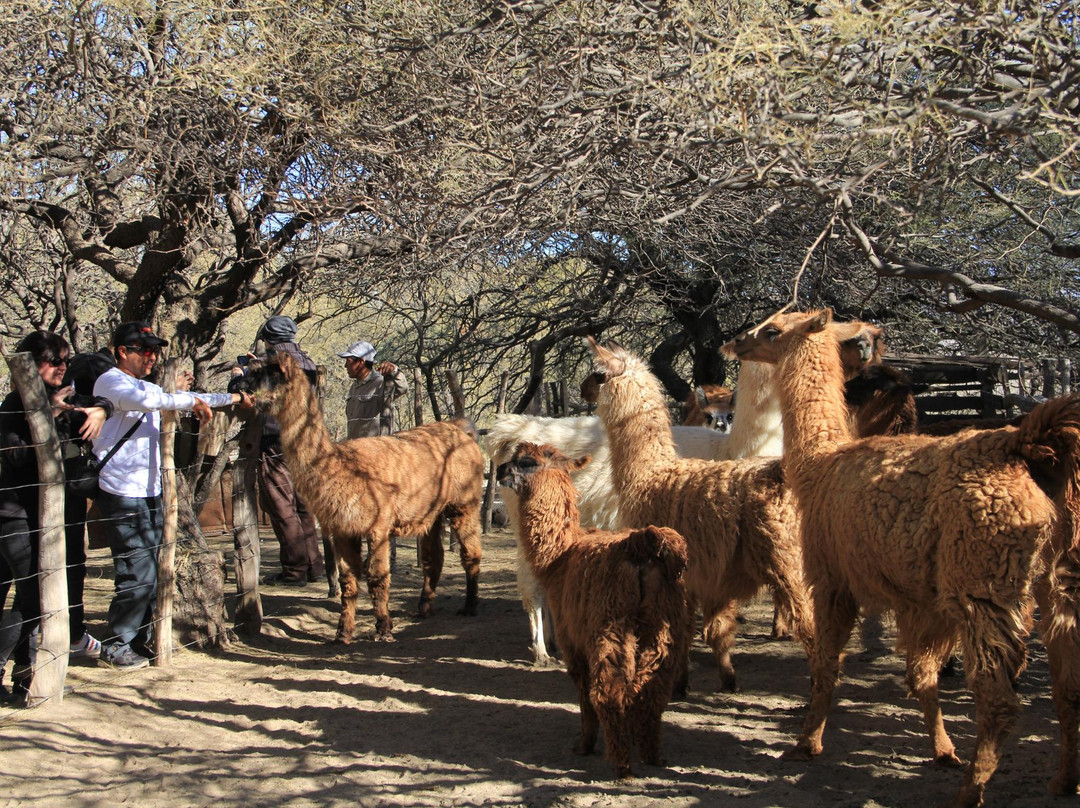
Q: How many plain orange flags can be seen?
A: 0